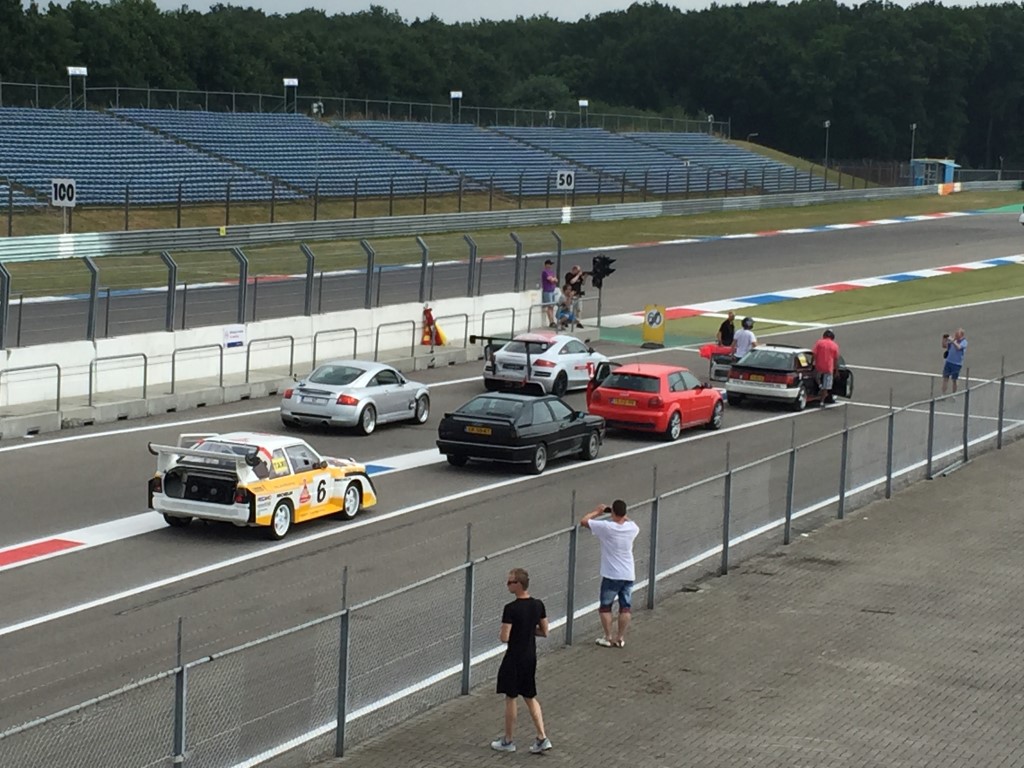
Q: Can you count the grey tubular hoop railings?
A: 10